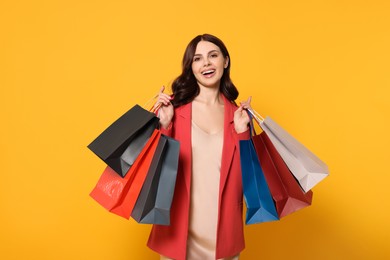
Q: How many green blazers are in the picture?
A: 0